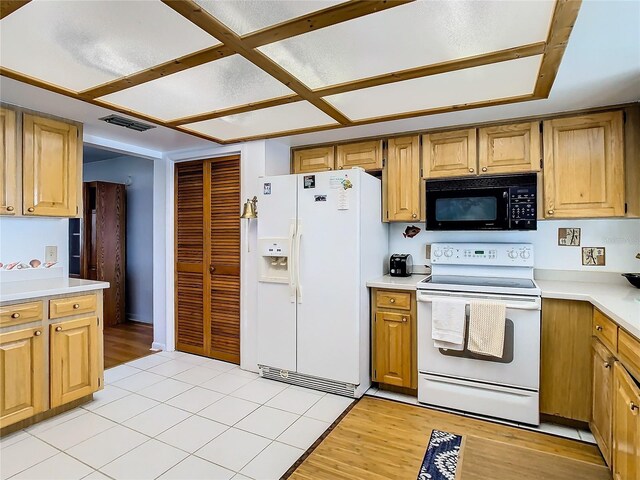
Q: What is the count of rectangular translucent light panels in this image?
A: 6